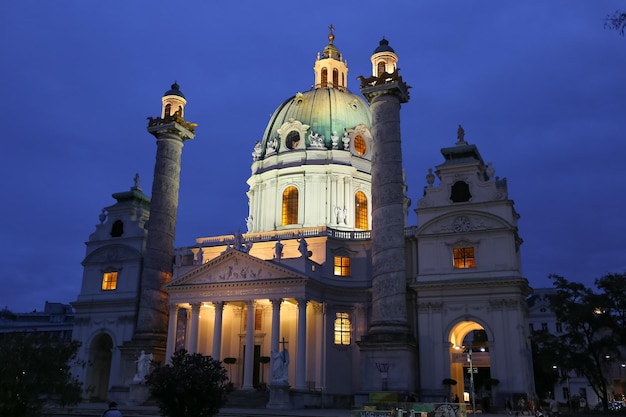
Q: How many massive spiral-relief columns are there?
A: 2